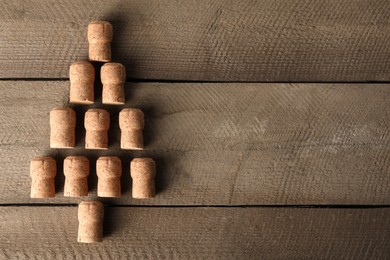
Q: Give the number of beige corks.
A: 11